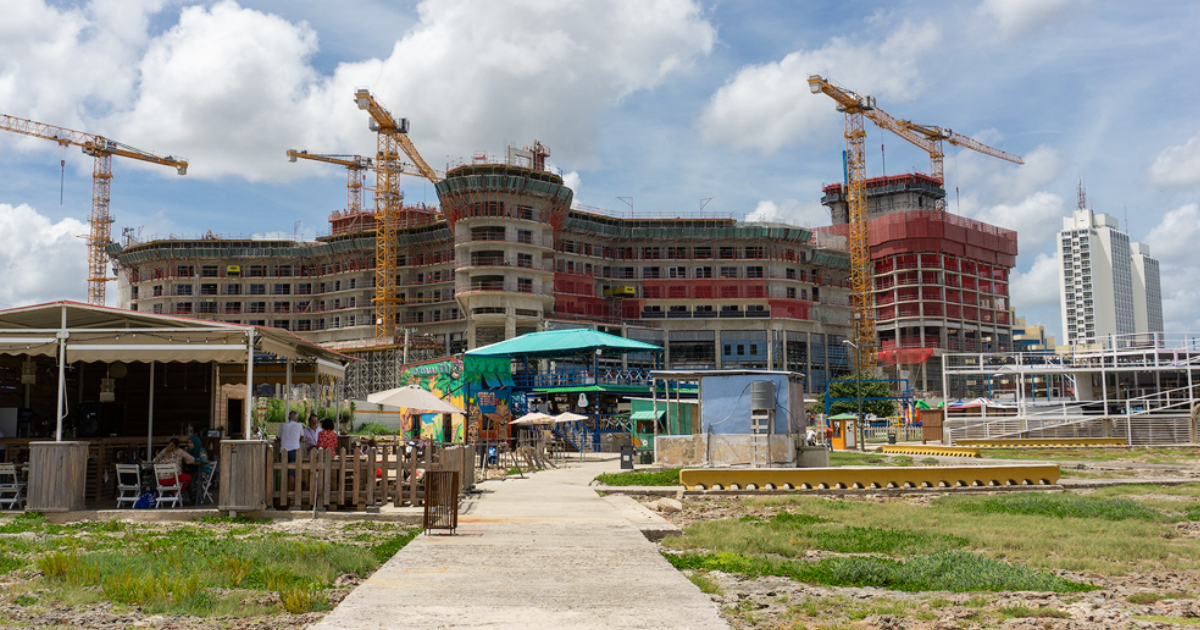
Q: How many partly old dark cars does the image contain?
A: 0